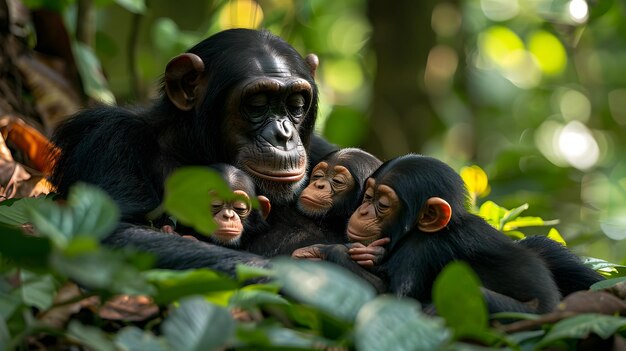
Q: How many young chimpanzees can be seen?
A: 3